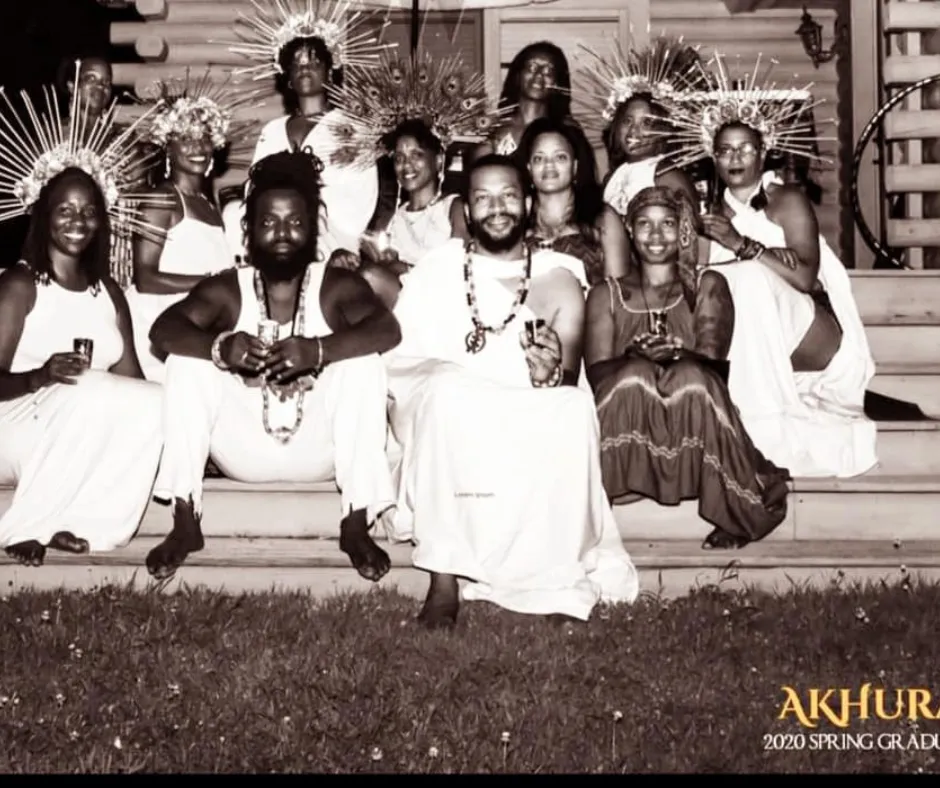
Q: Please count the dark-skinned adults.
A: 12